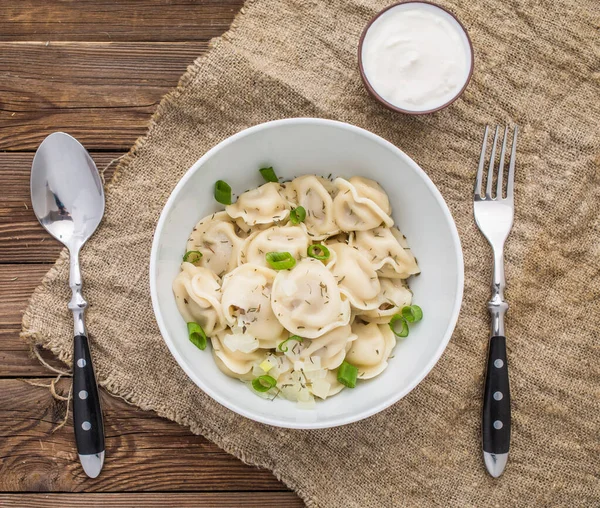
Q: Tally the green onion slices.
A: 12